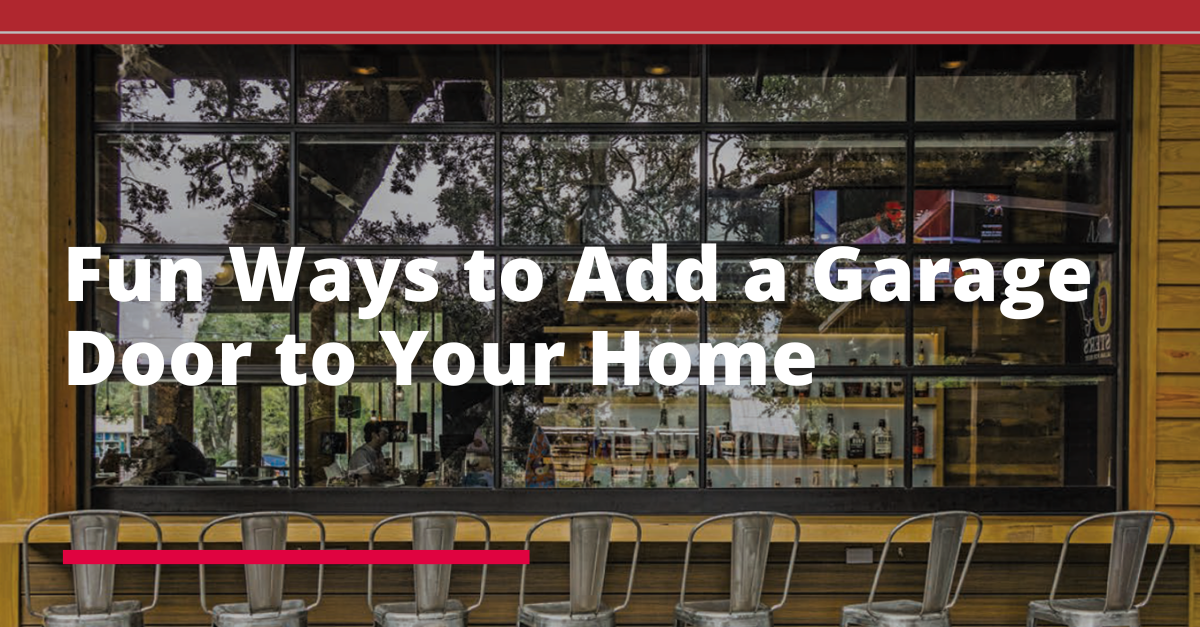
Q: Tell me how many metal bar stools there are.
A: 7